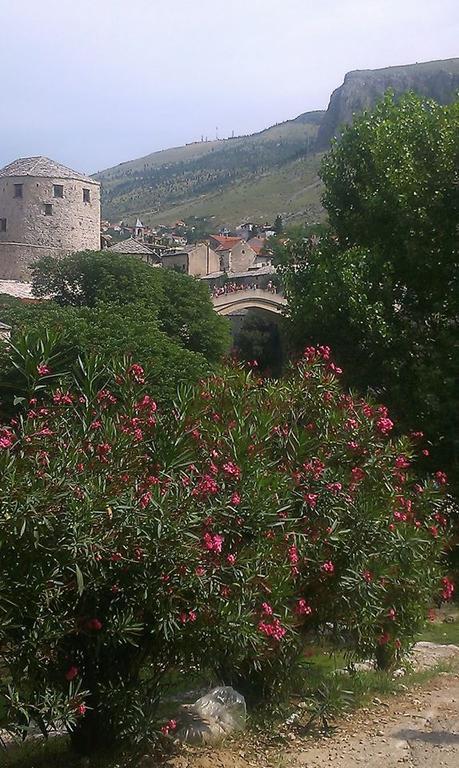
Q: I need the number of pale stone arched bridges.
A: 1